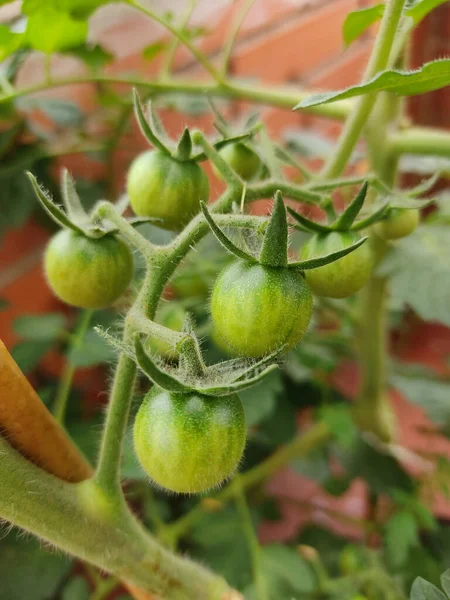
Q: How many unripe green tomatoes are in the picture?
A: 7